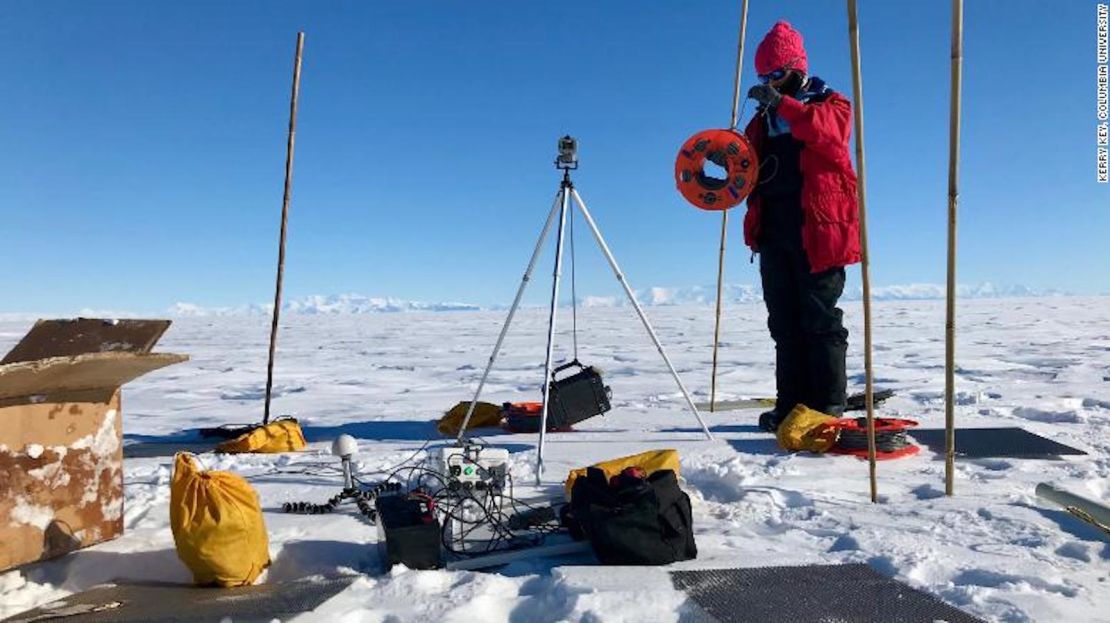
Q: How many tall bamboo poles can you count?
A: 4